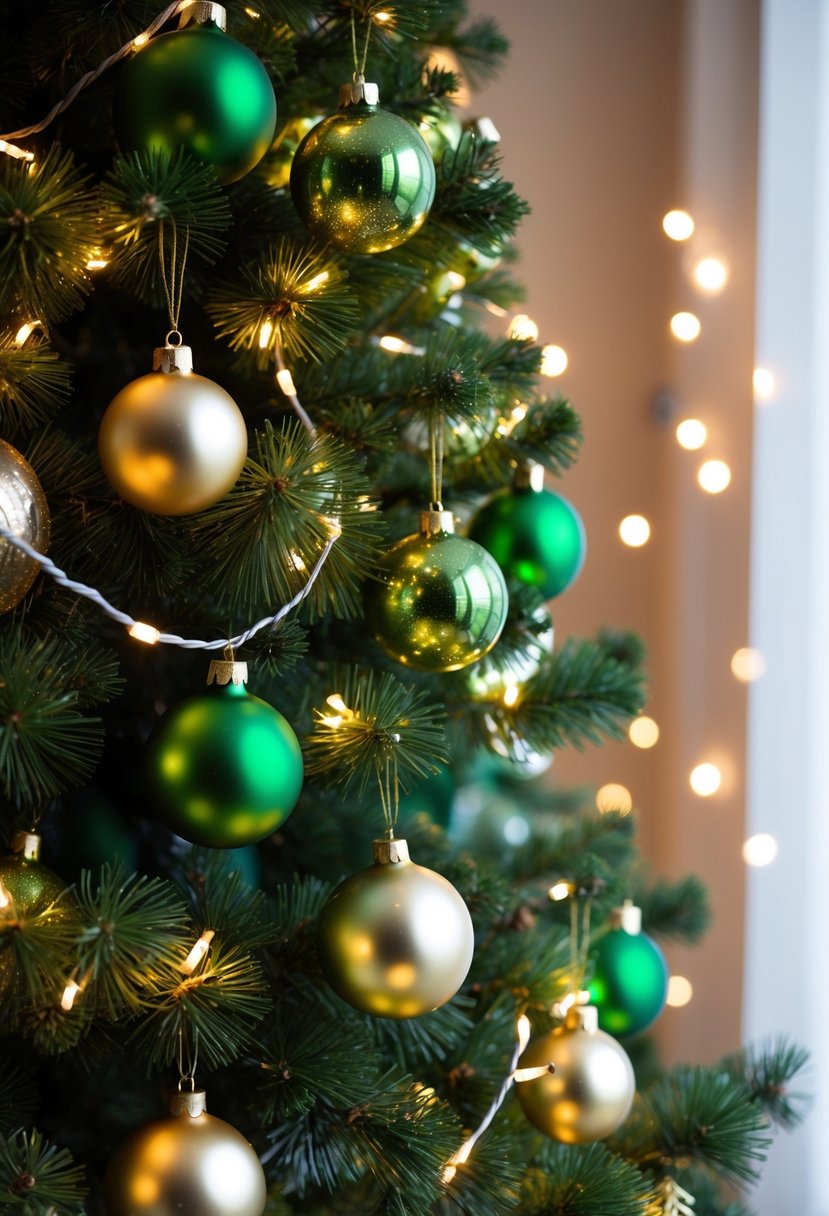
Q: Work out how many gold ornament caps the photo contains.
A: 11